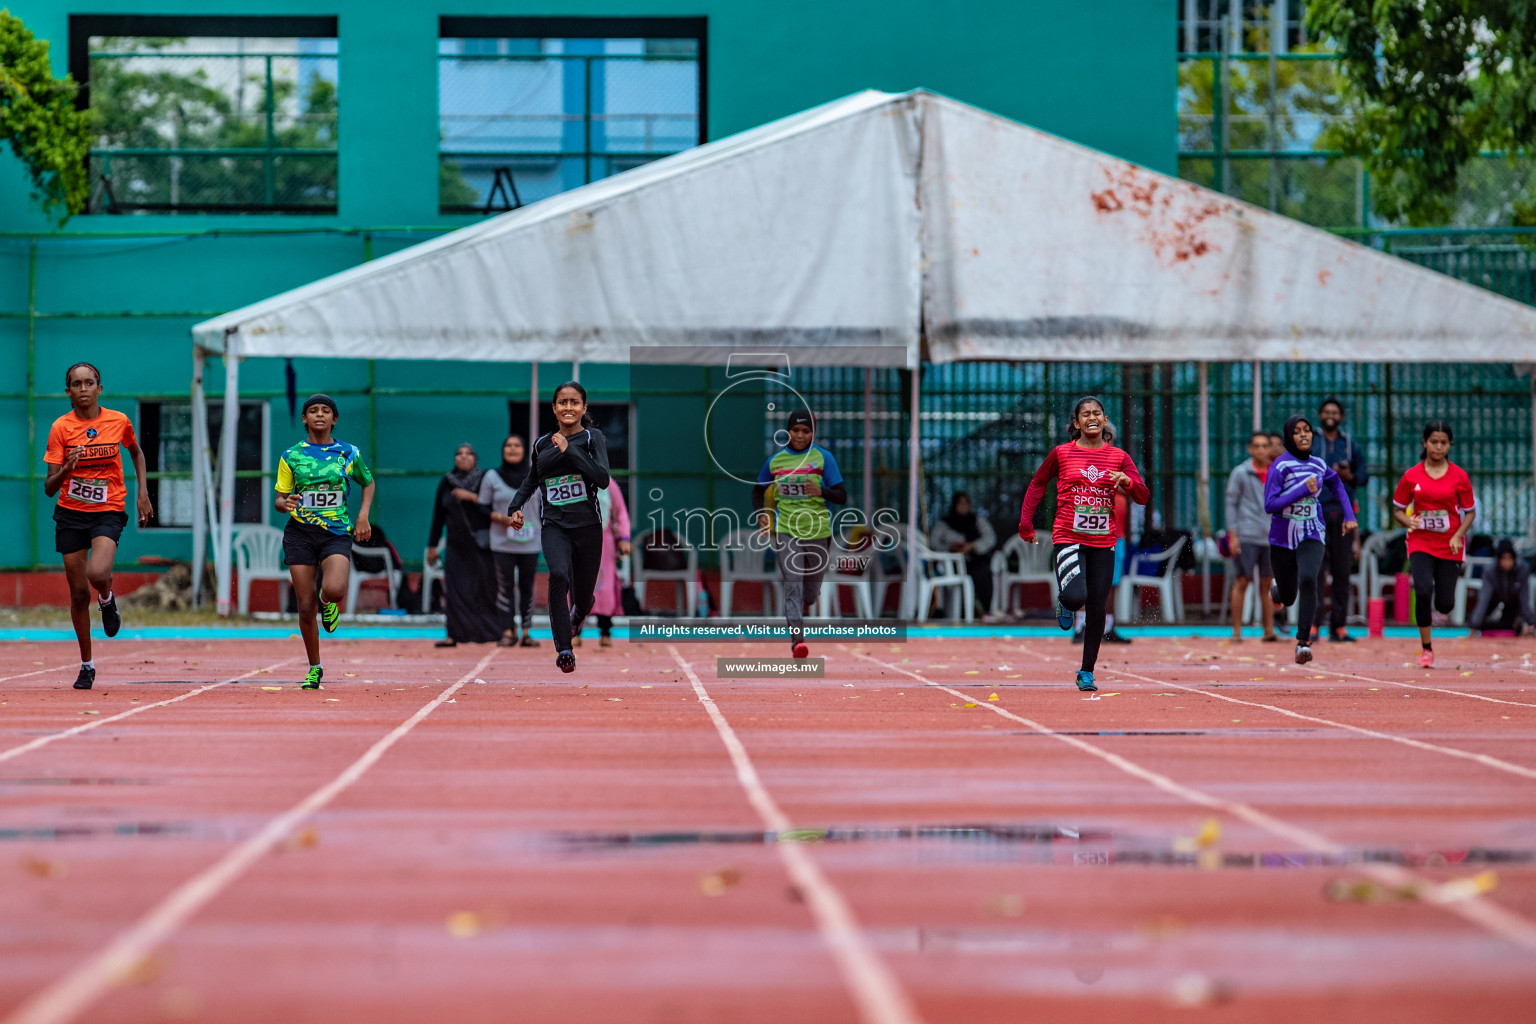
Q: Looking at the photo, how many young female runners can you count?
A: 7